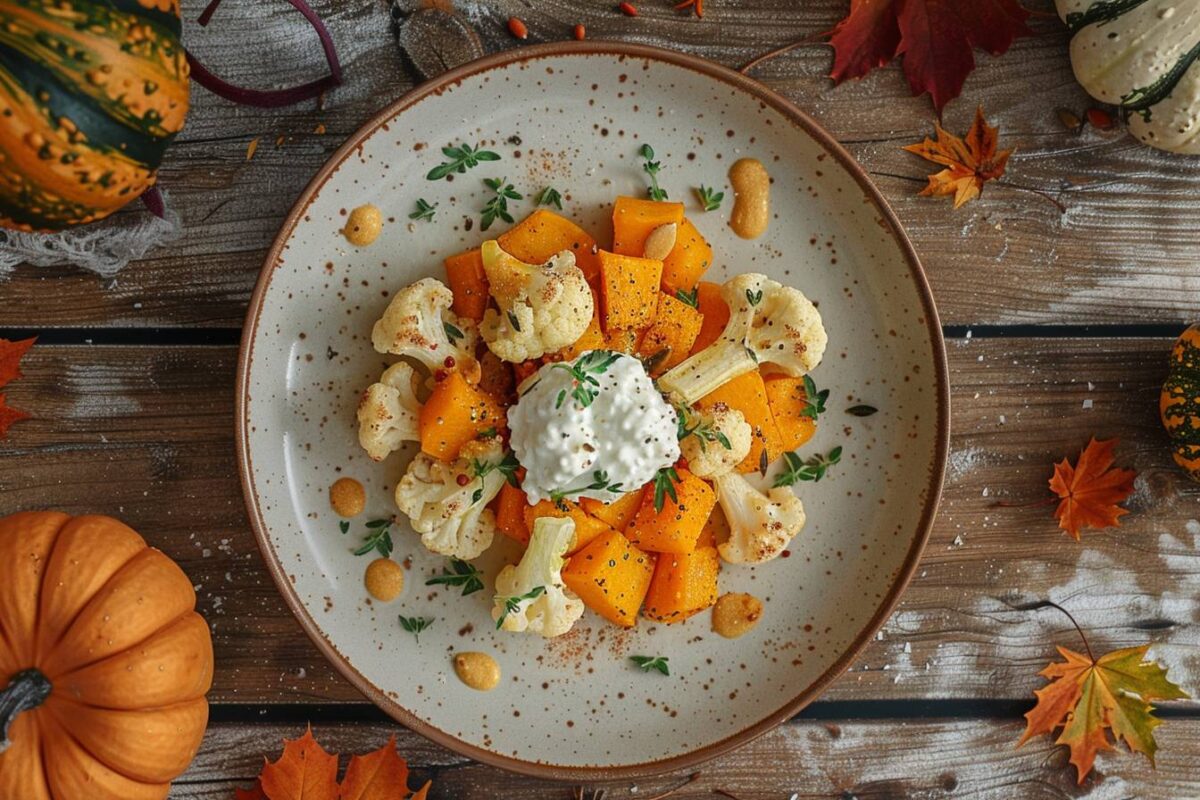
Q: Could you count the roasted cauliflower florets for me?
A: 8